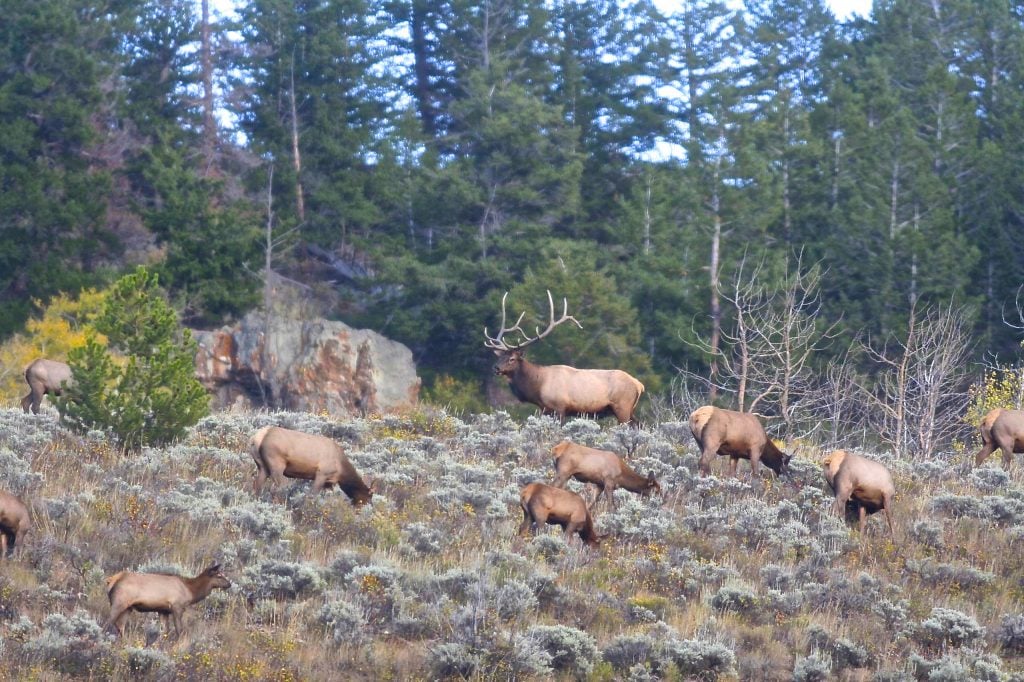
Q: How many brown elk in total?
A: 10